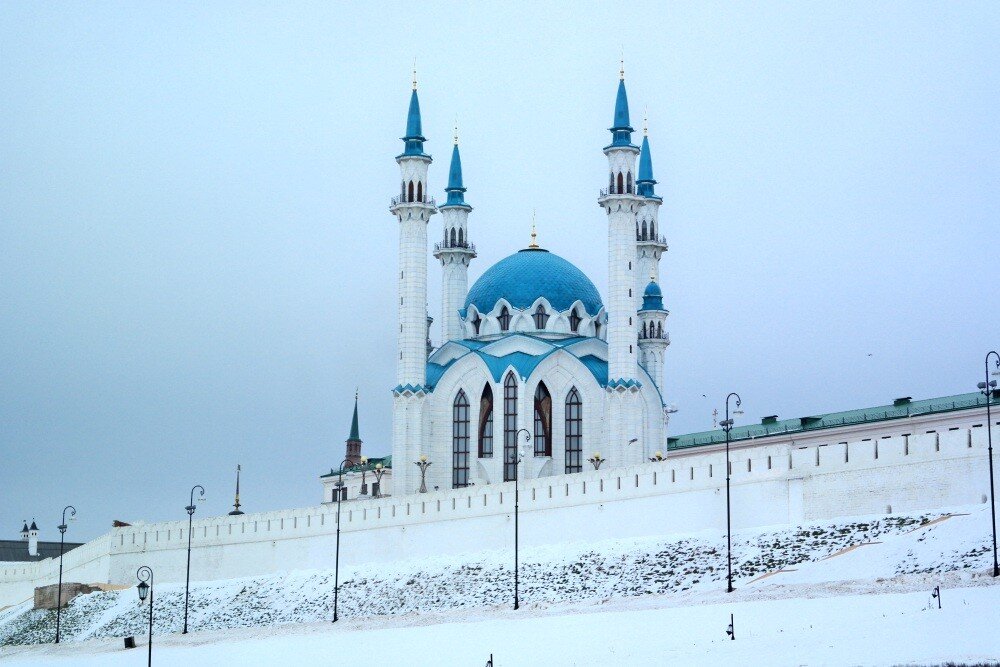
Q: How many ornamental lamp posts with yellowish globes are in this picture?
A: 5